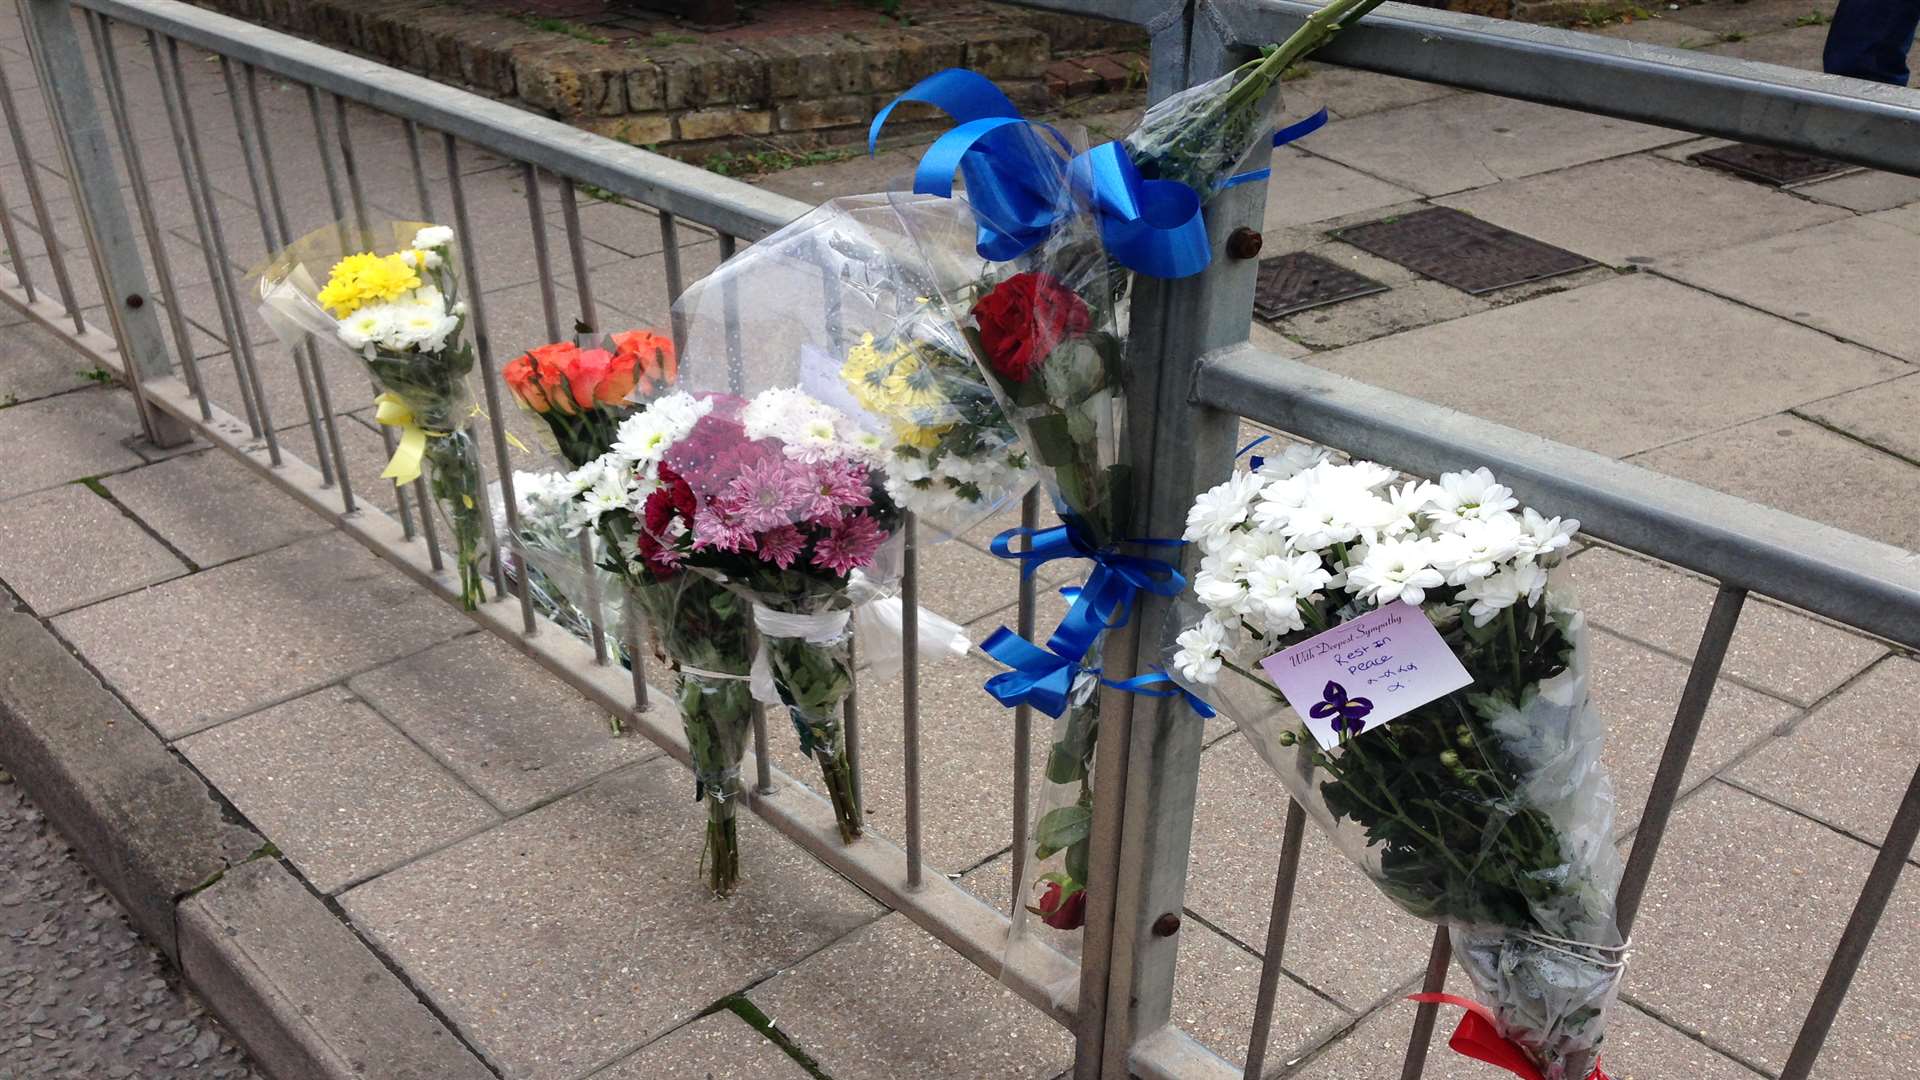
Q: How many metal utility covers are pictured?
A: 3